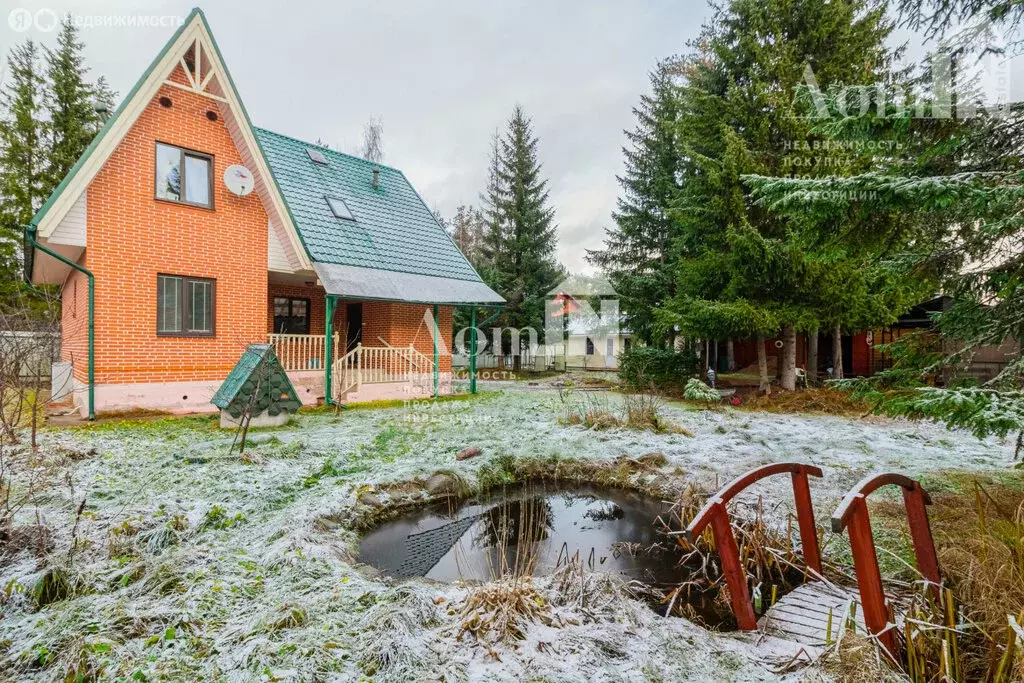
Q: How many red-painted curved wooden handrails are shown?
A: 2